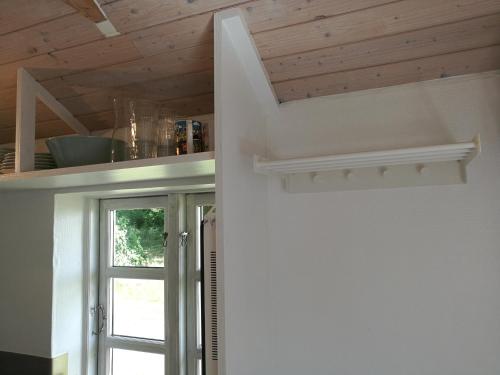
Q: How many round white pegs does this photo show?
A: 4